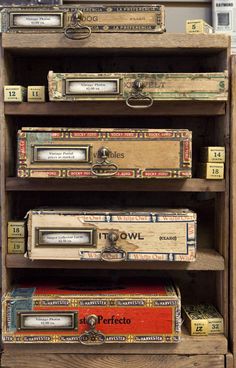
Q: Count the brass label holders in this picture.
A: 5